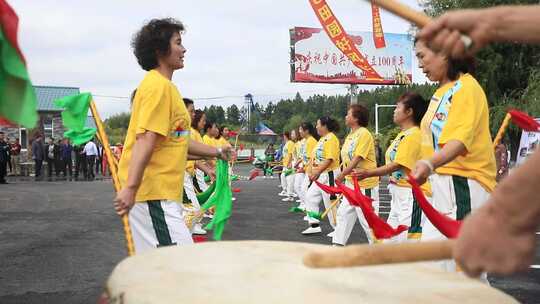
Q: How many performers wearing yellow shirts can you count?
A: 12